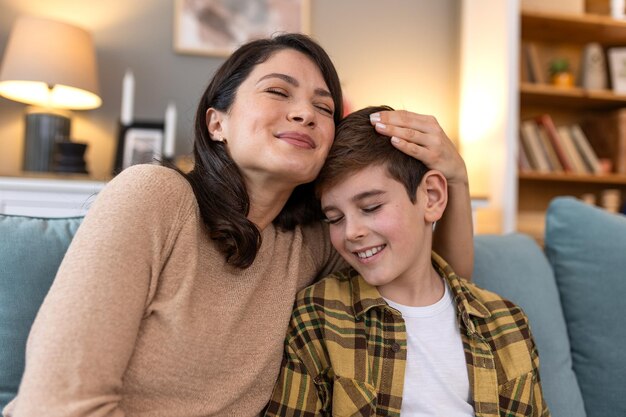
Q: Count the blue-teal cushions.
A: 3